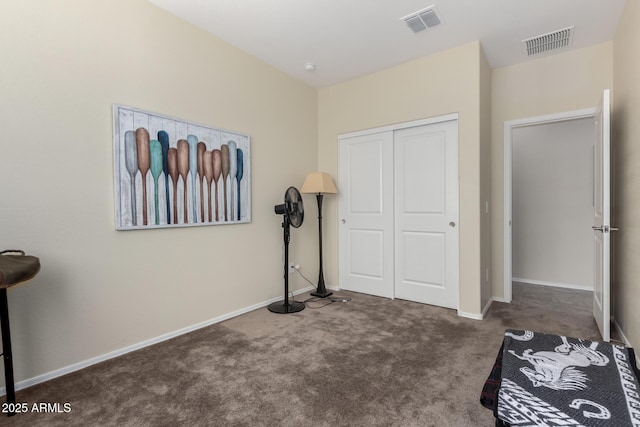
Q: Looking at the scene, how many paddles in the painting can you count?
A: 13